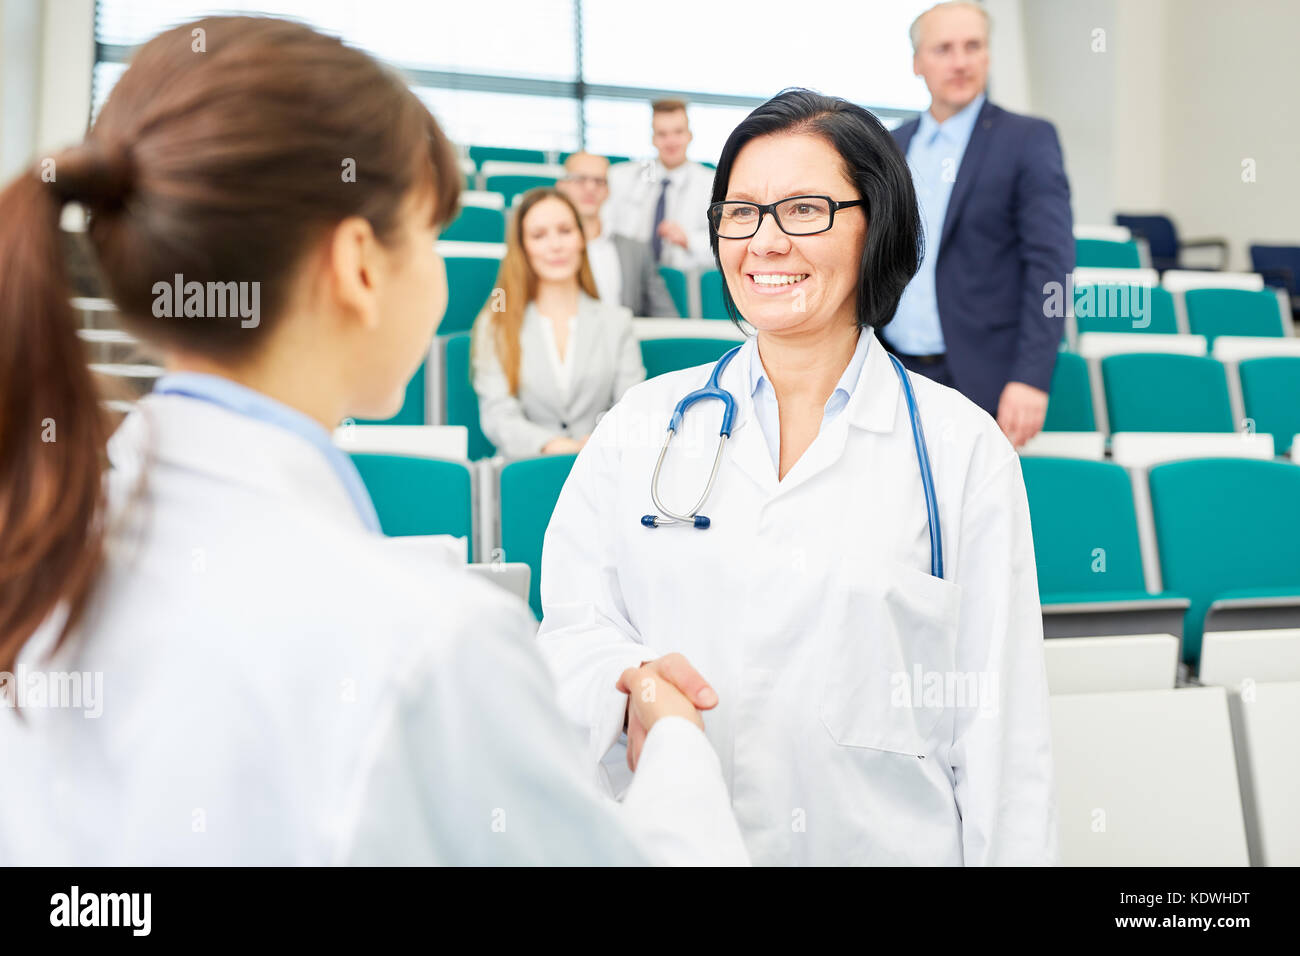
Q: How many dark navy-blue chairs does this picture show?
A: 2